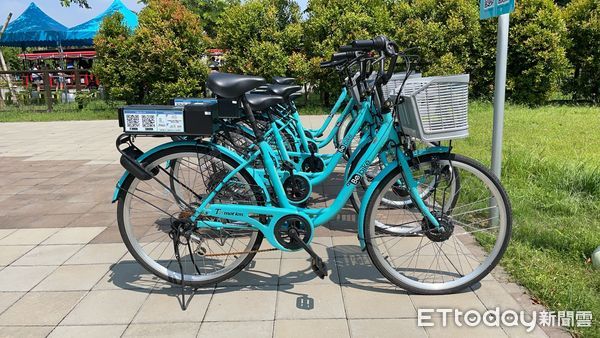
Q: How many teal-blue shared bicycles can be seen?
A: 5